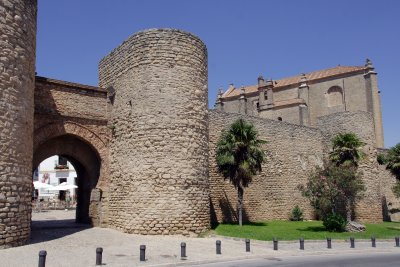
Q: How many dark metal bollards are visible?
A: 12